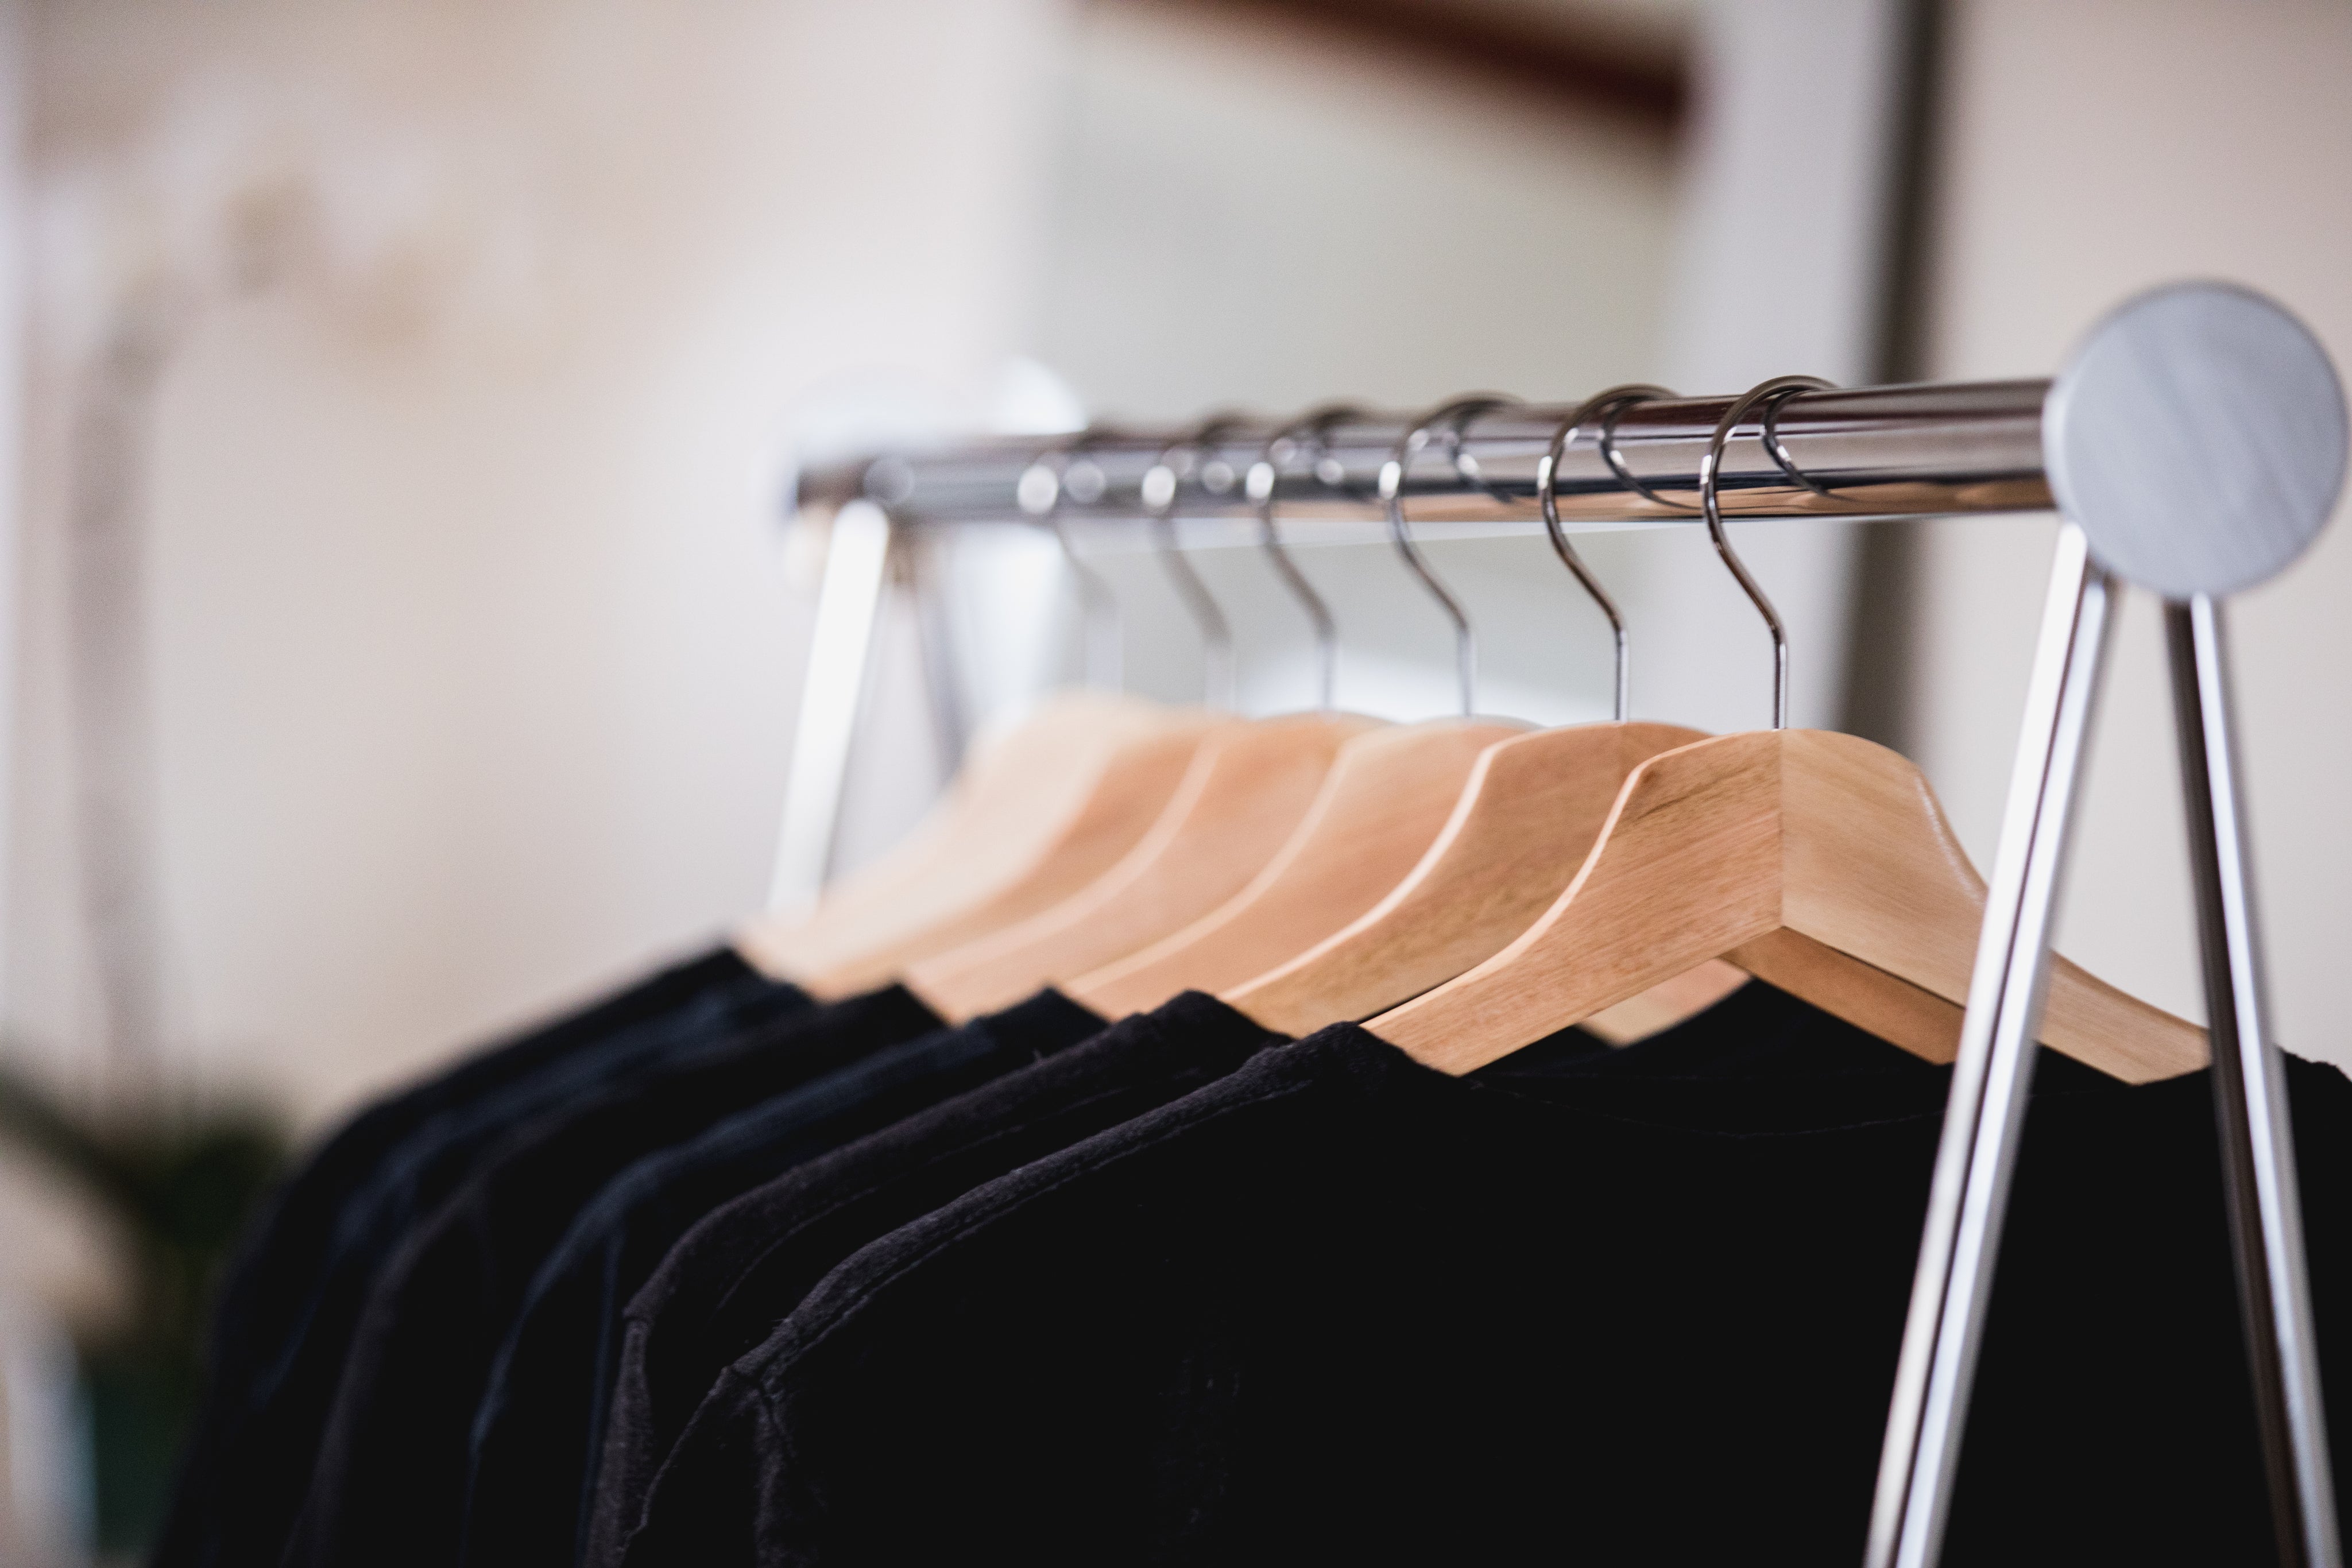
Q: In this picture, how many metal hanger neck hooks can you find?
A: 6